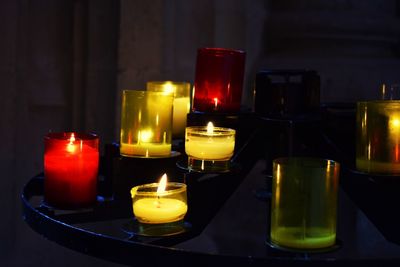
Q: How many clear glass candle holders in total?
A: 2